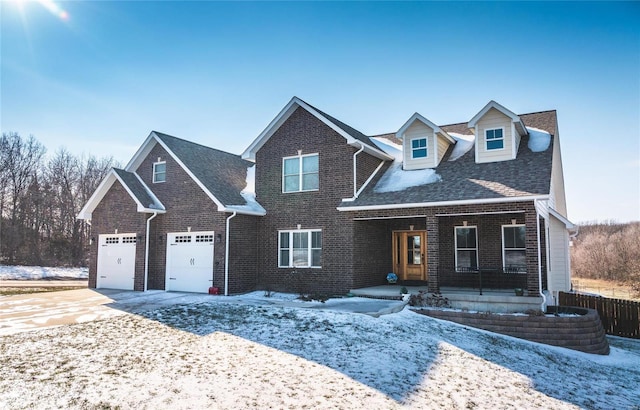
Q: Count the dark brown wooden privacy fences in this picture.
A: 1